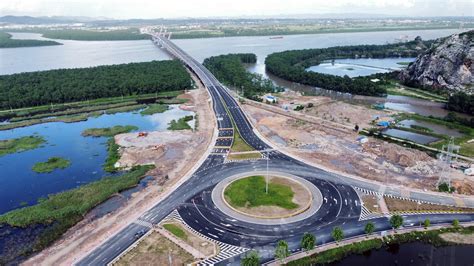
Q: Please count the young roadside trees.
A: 8